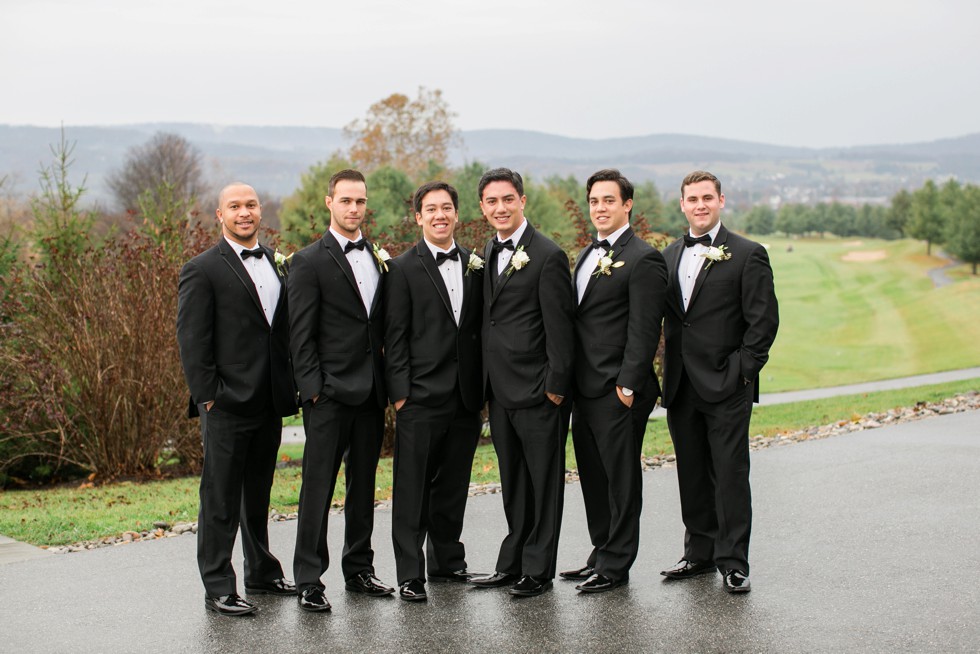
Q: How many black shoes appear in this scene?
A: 12